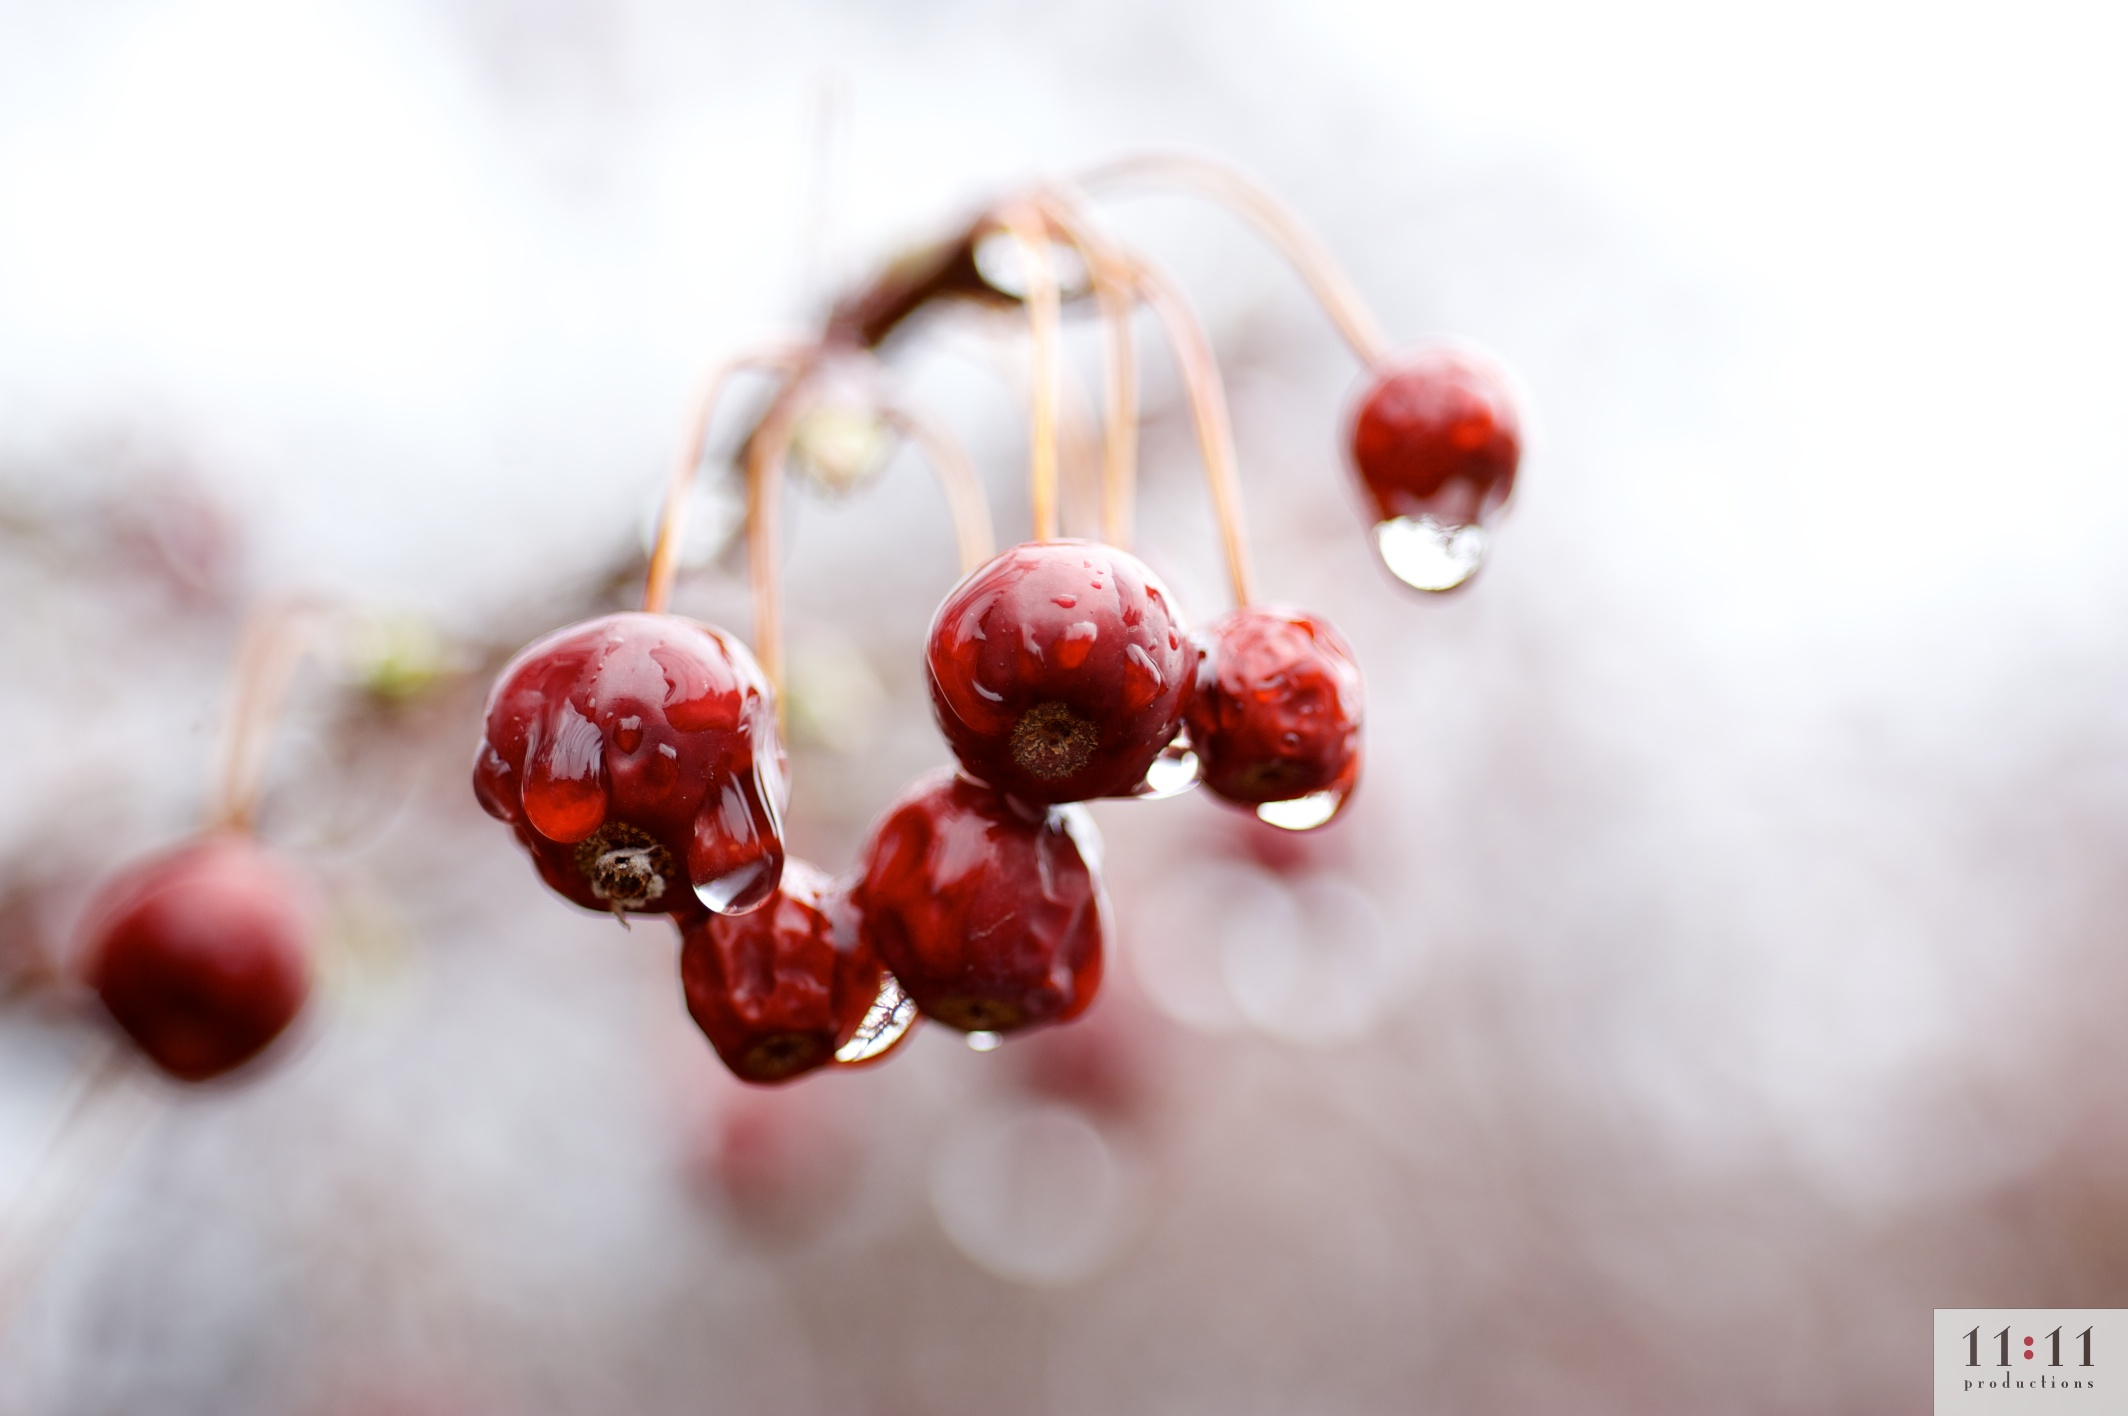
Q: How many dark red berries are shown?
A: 7